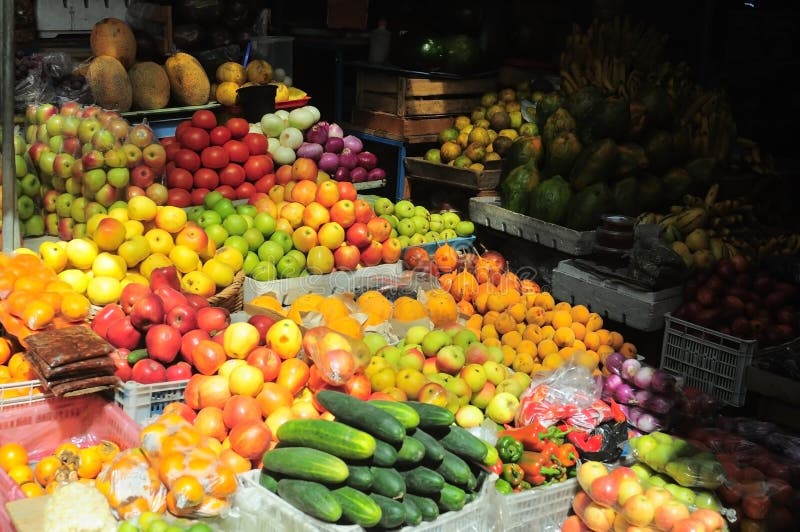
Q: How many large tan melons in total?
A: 4